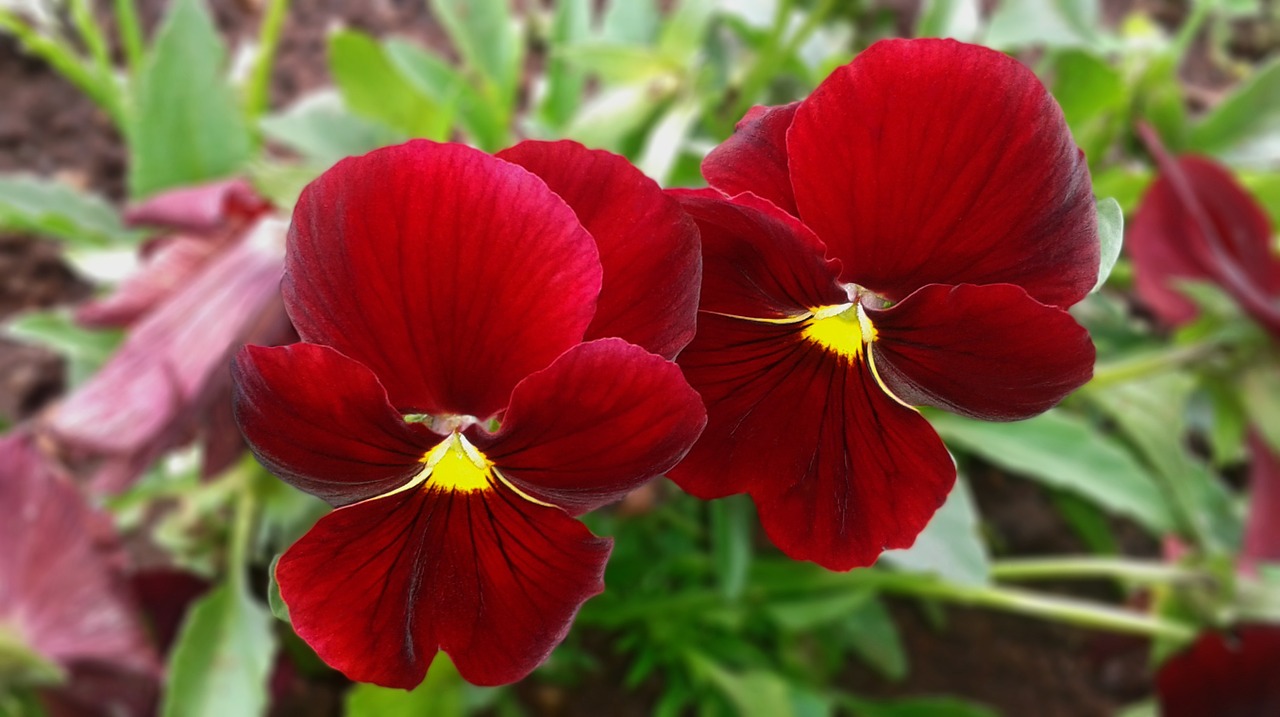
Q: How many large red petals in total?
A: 10